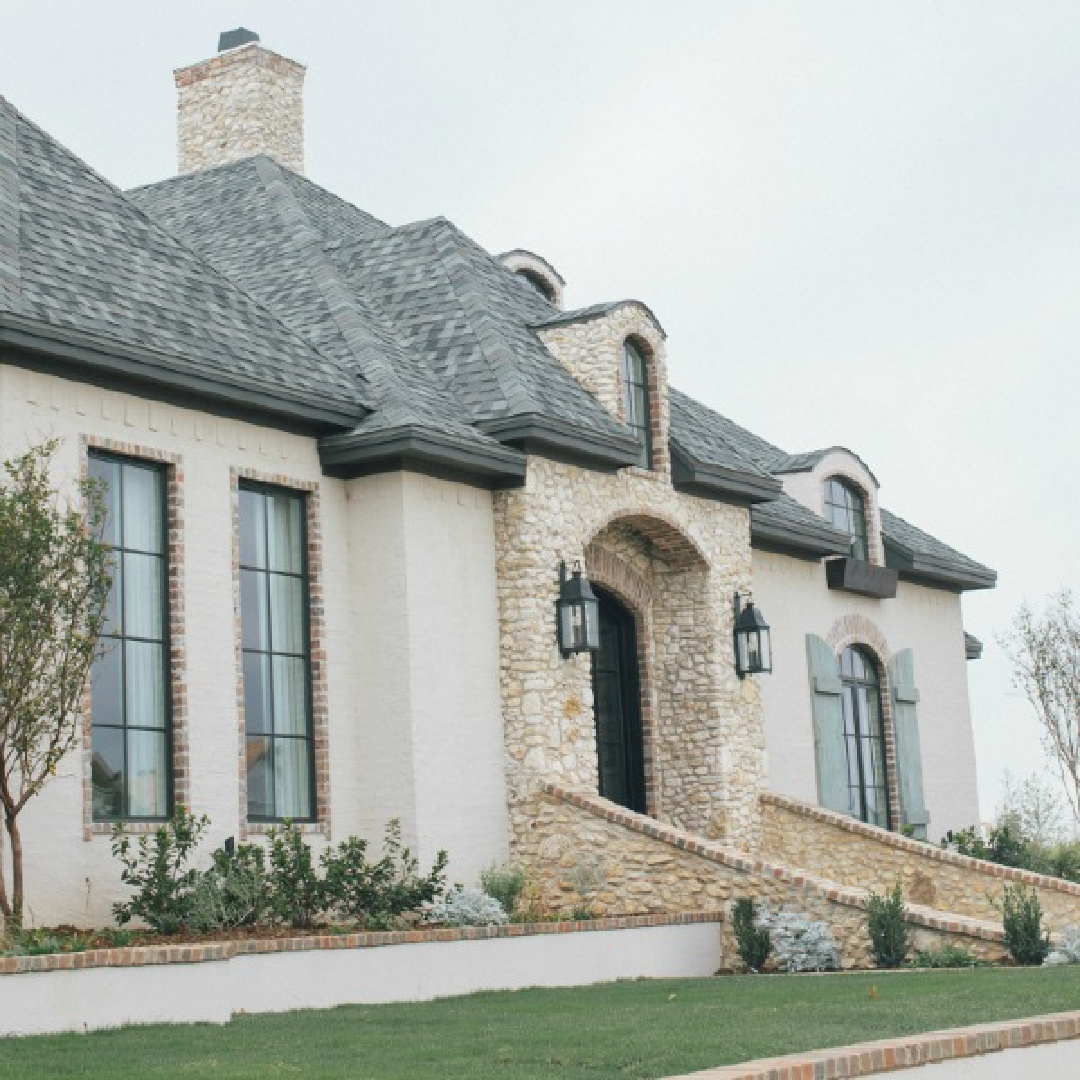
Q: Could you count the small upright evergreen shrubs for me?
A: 3